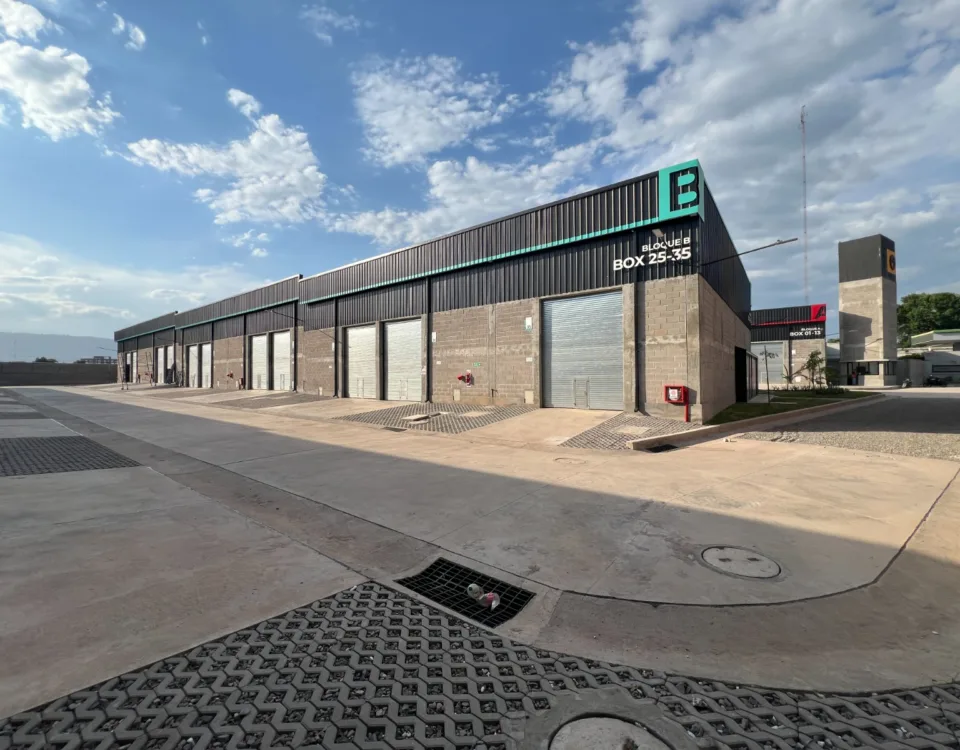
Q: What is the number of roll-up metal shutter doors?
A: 12